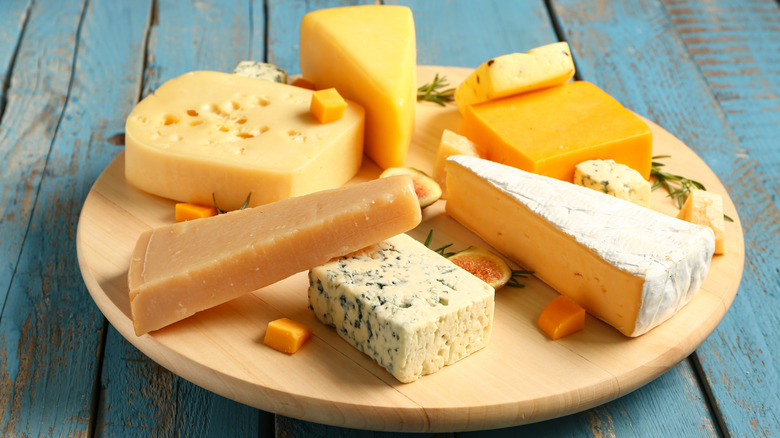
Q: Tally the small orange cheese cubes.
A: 4